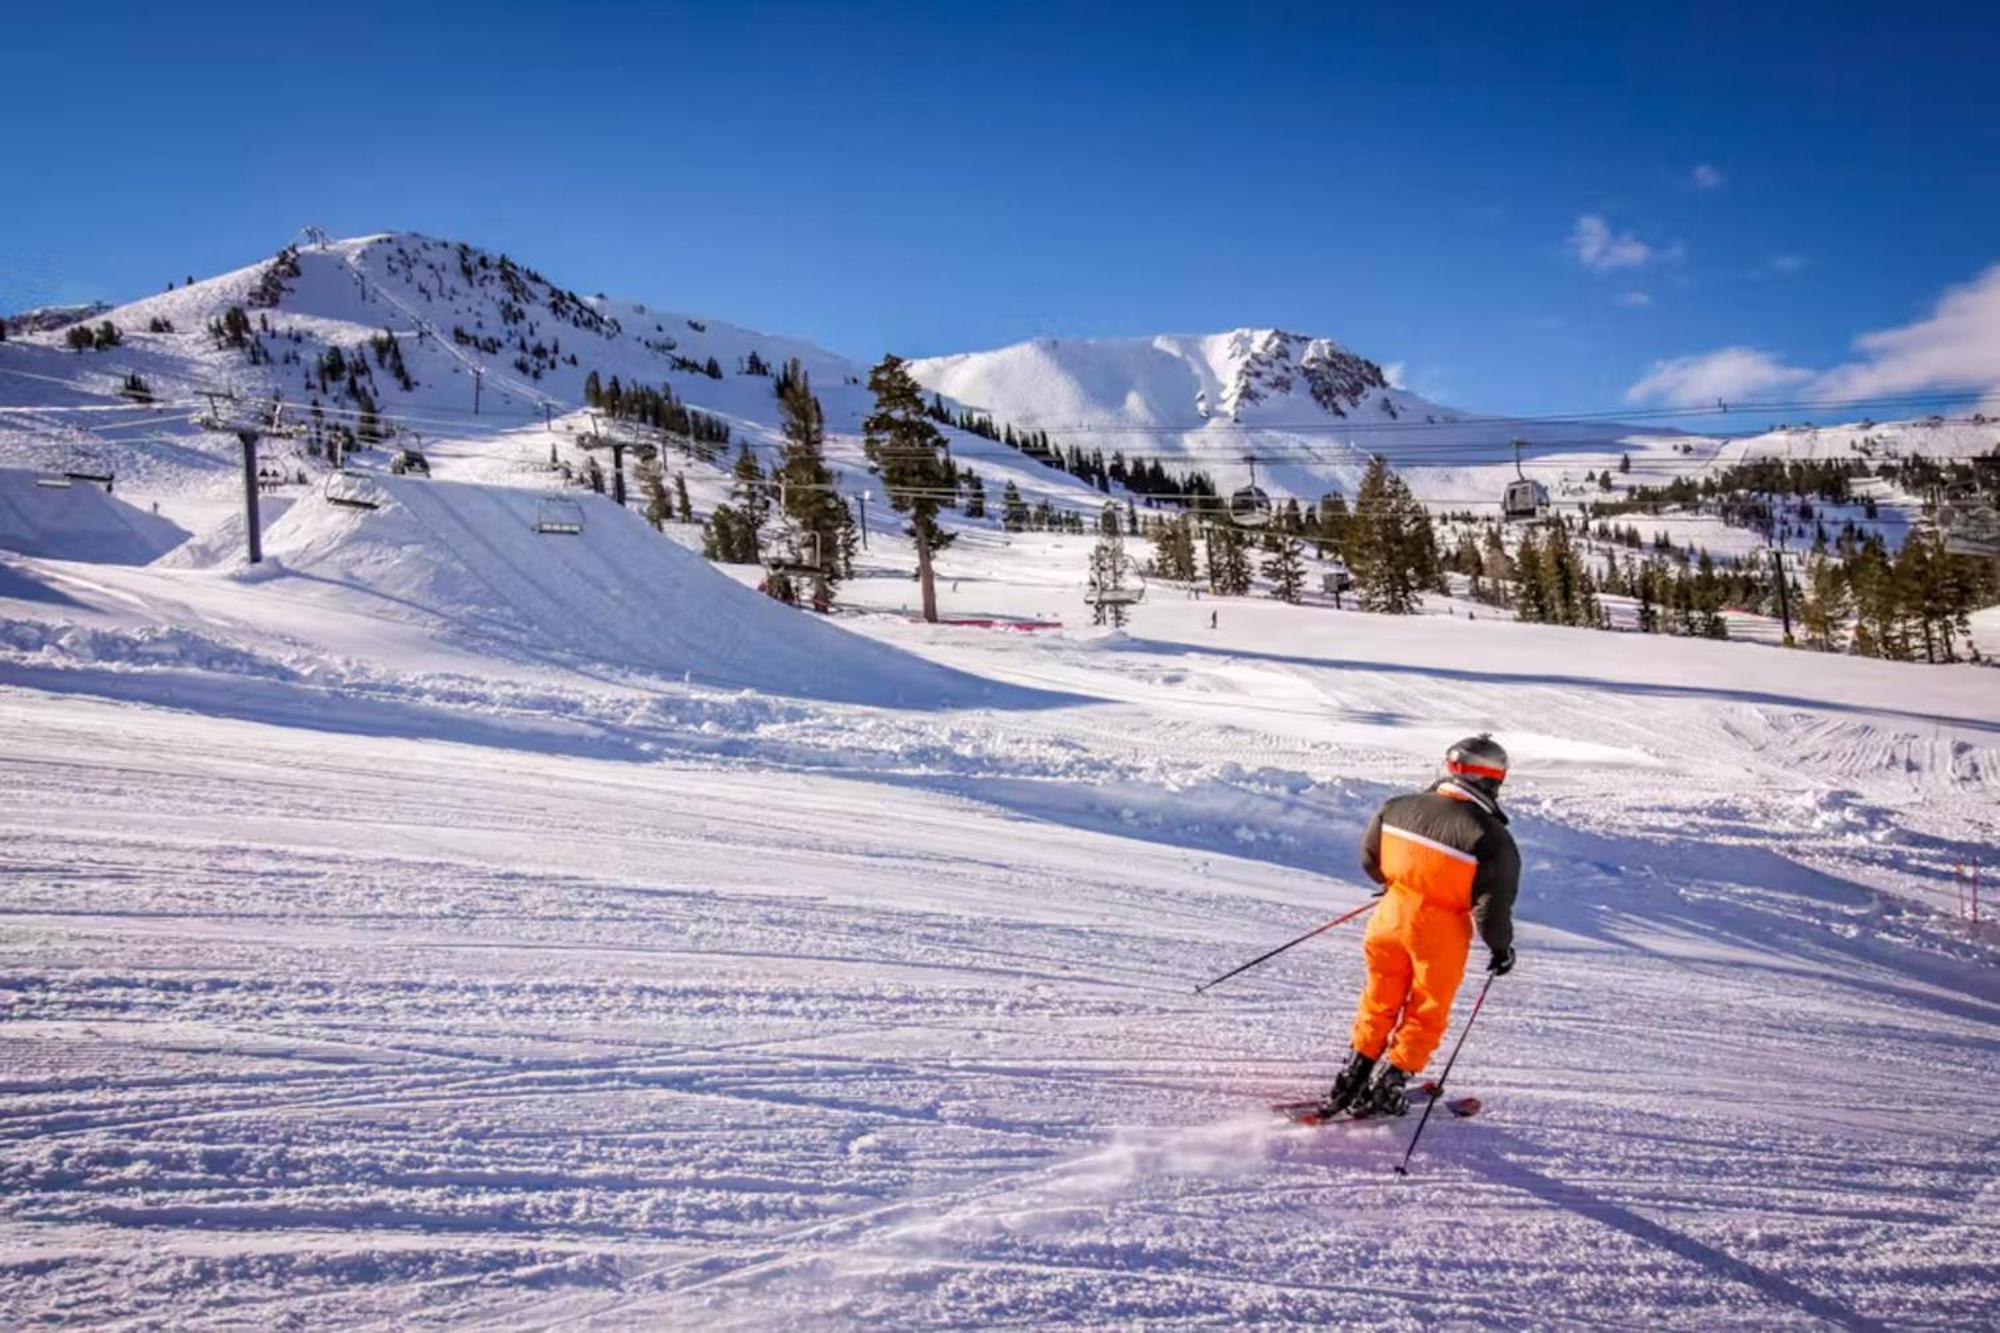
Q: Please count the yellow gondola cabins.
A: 0